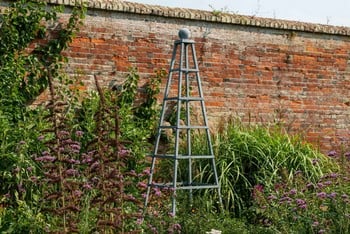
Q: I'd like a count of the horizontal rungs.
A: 5